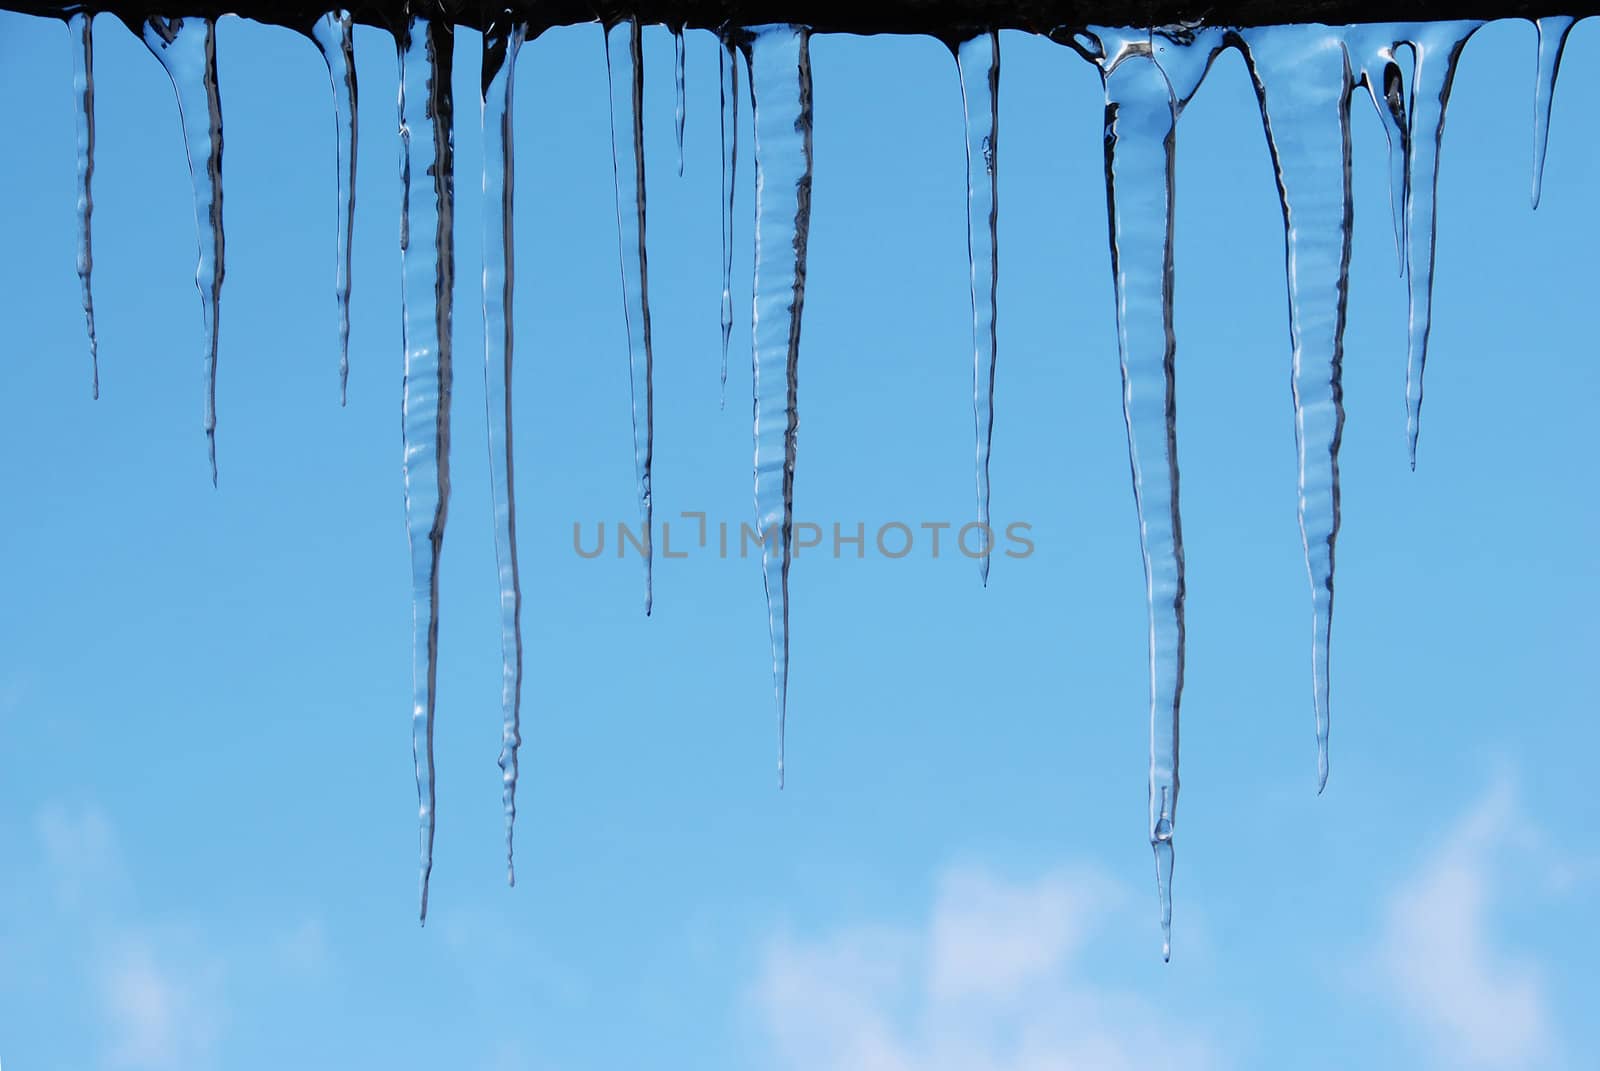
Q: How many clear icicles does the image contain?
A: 15